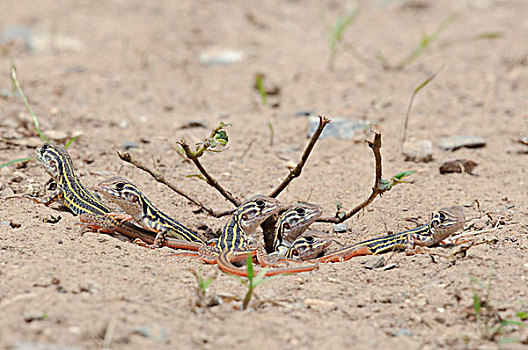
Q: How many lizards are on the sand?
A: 6